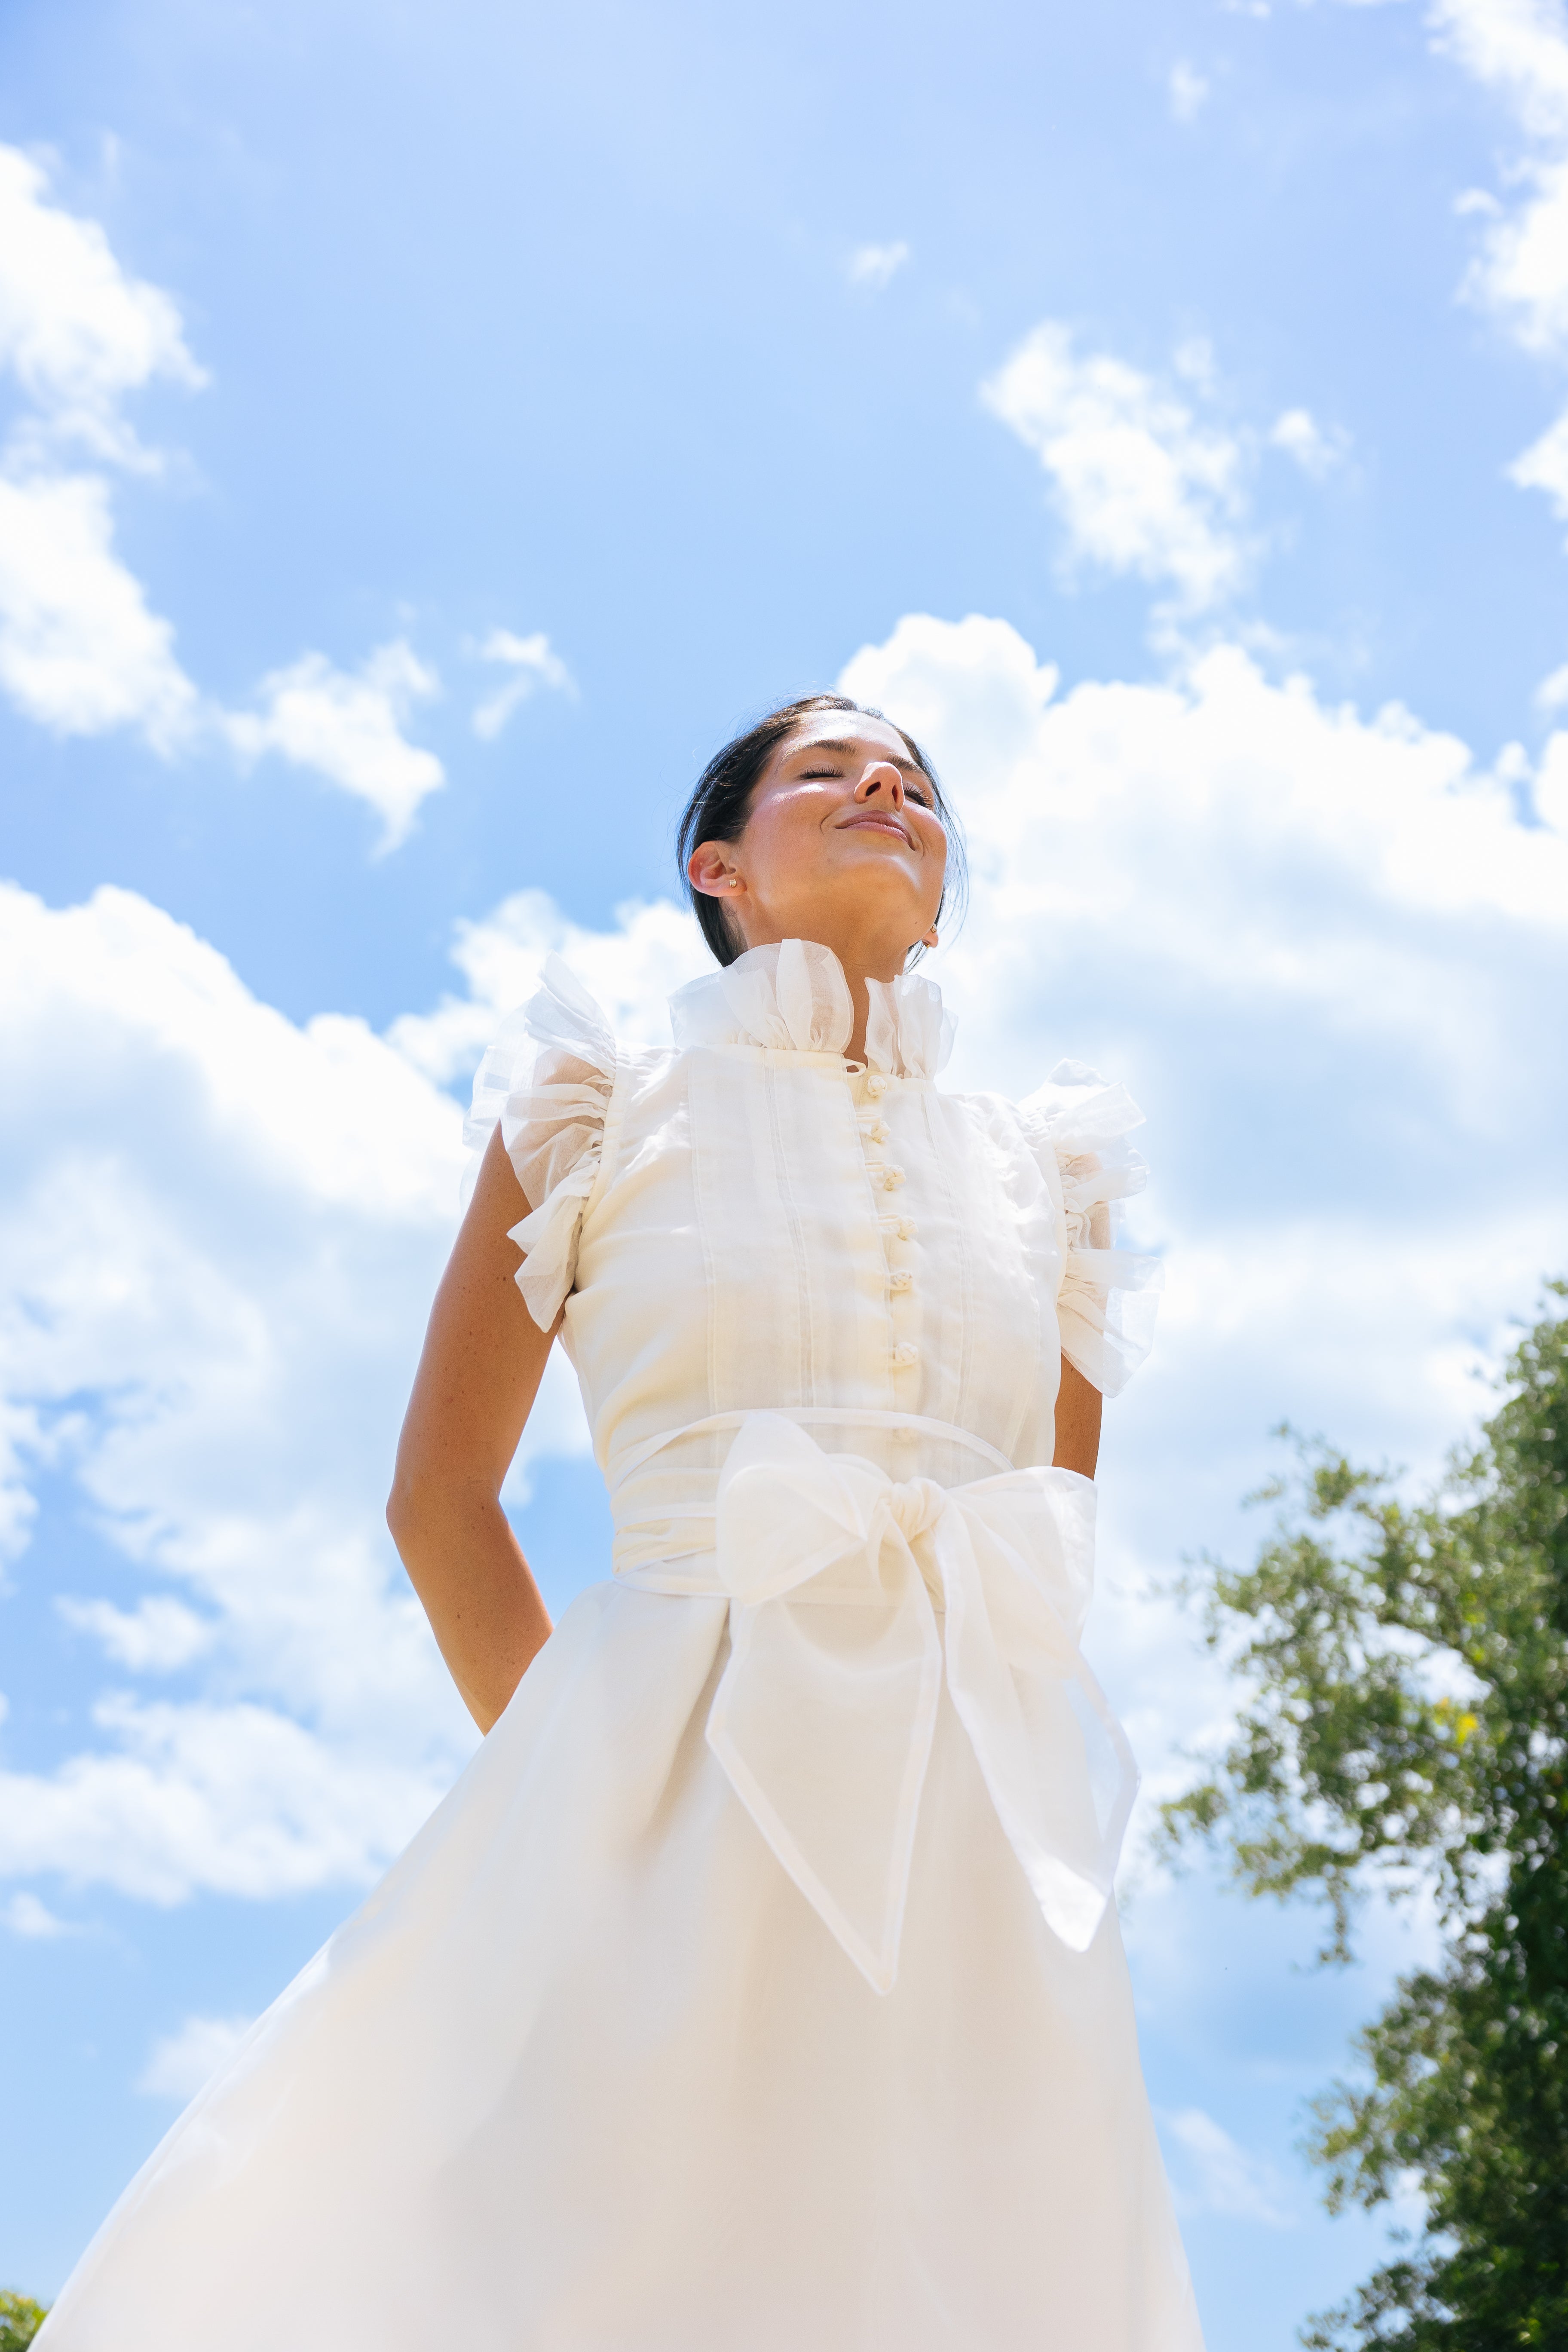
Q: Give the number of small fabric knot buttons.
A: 6